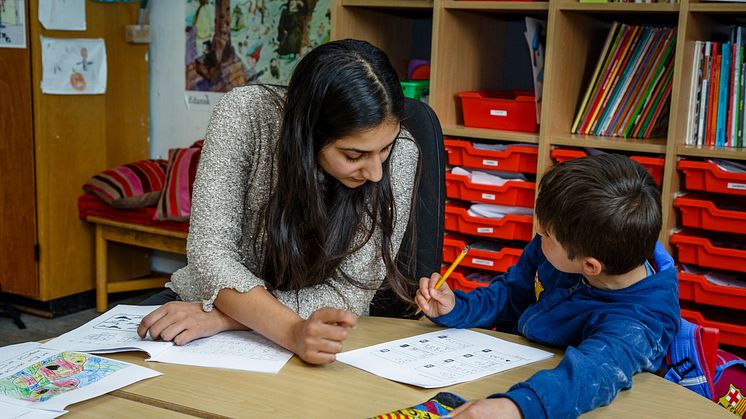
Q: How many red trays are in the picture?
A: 12